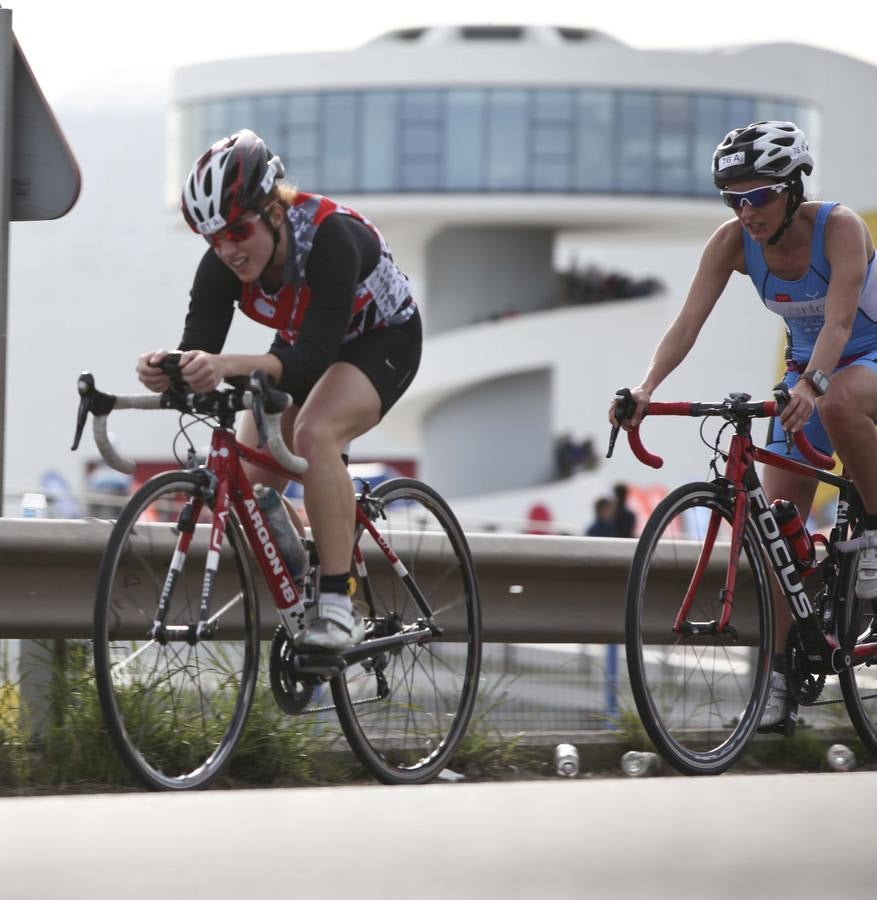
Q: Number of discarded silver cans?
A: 3